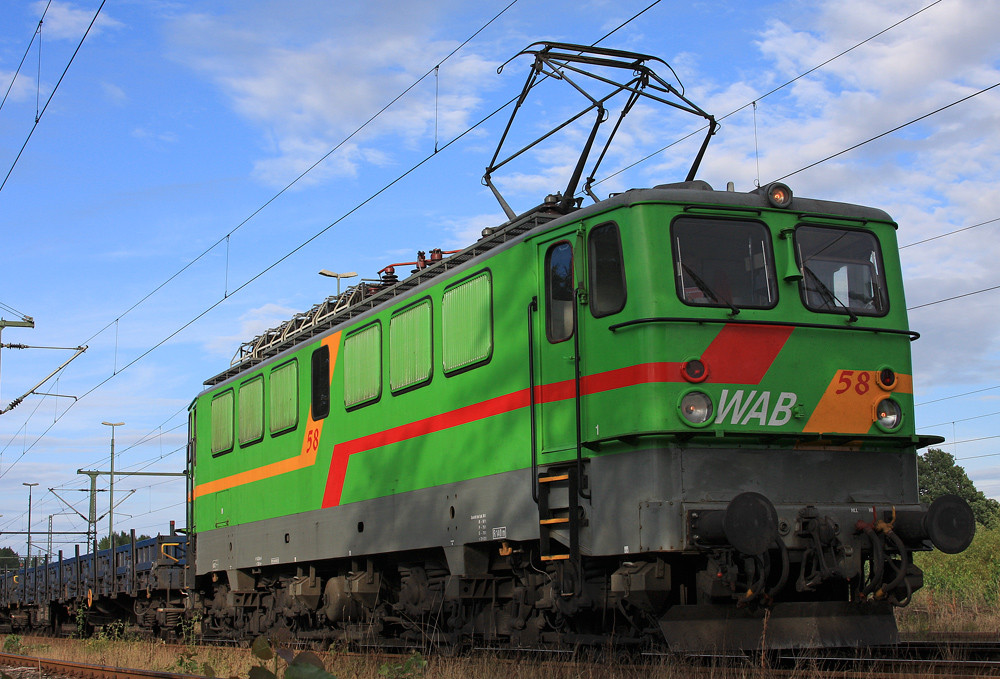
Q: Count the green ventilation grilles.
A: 6